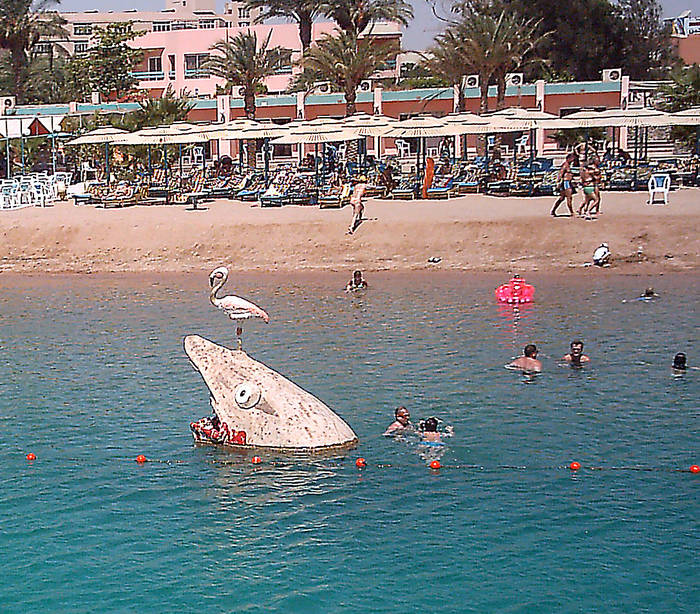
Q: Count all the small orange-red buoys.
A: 7